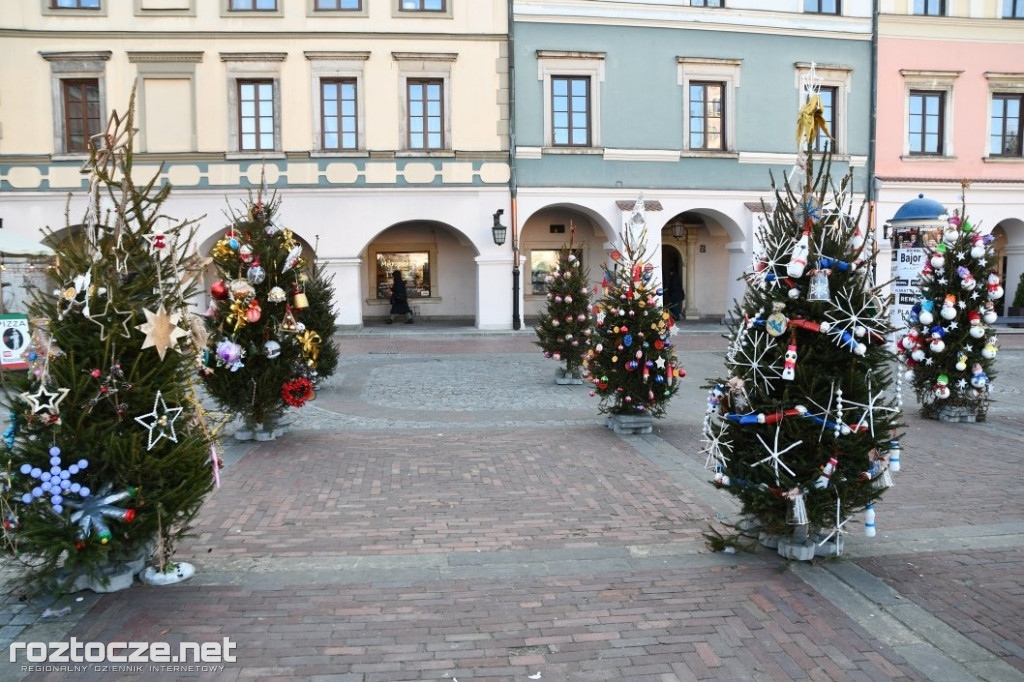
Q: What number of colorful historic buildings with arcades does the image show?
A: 3